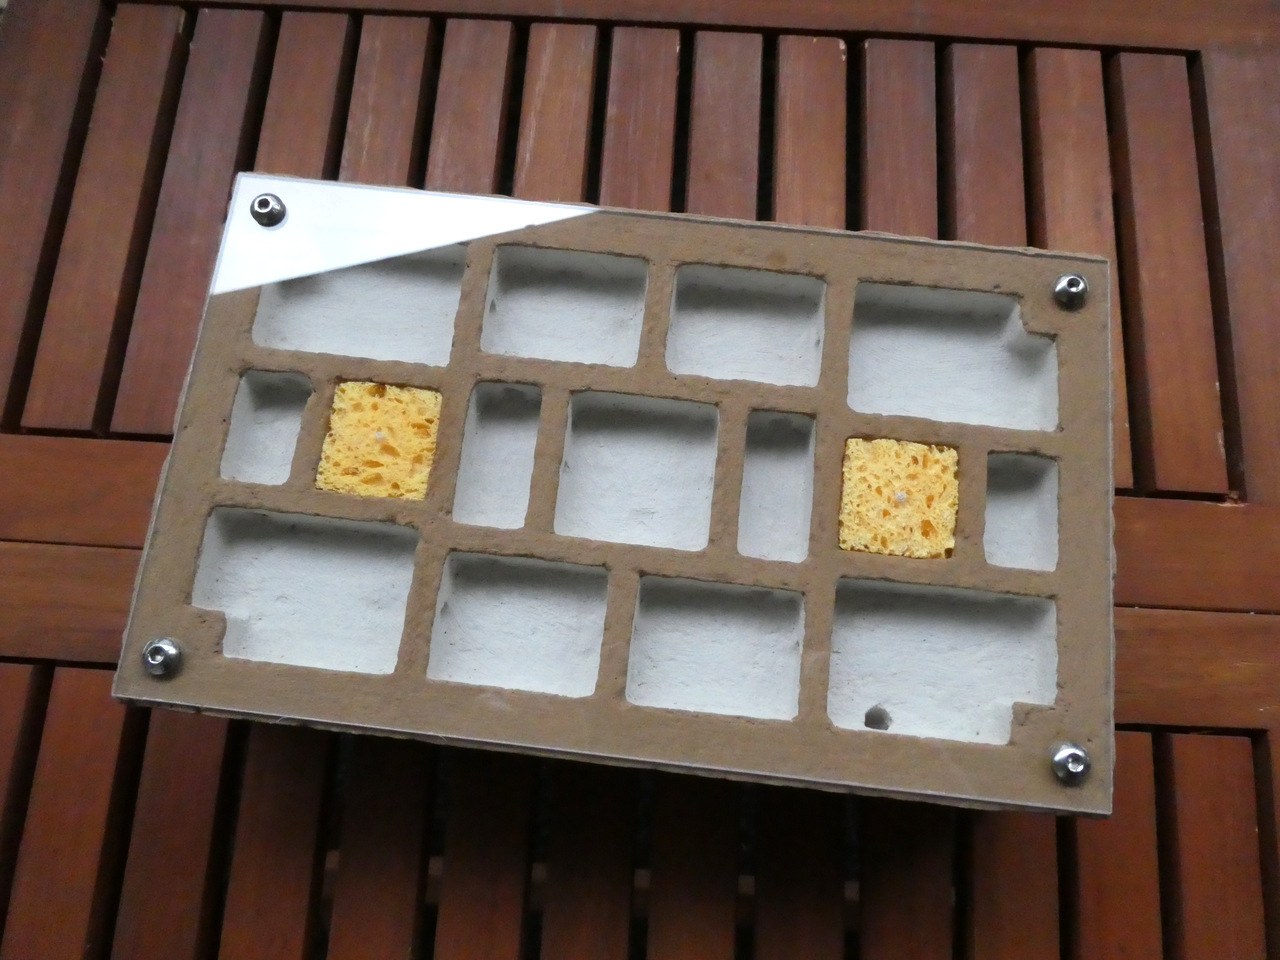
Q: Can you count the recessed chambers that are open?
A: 13